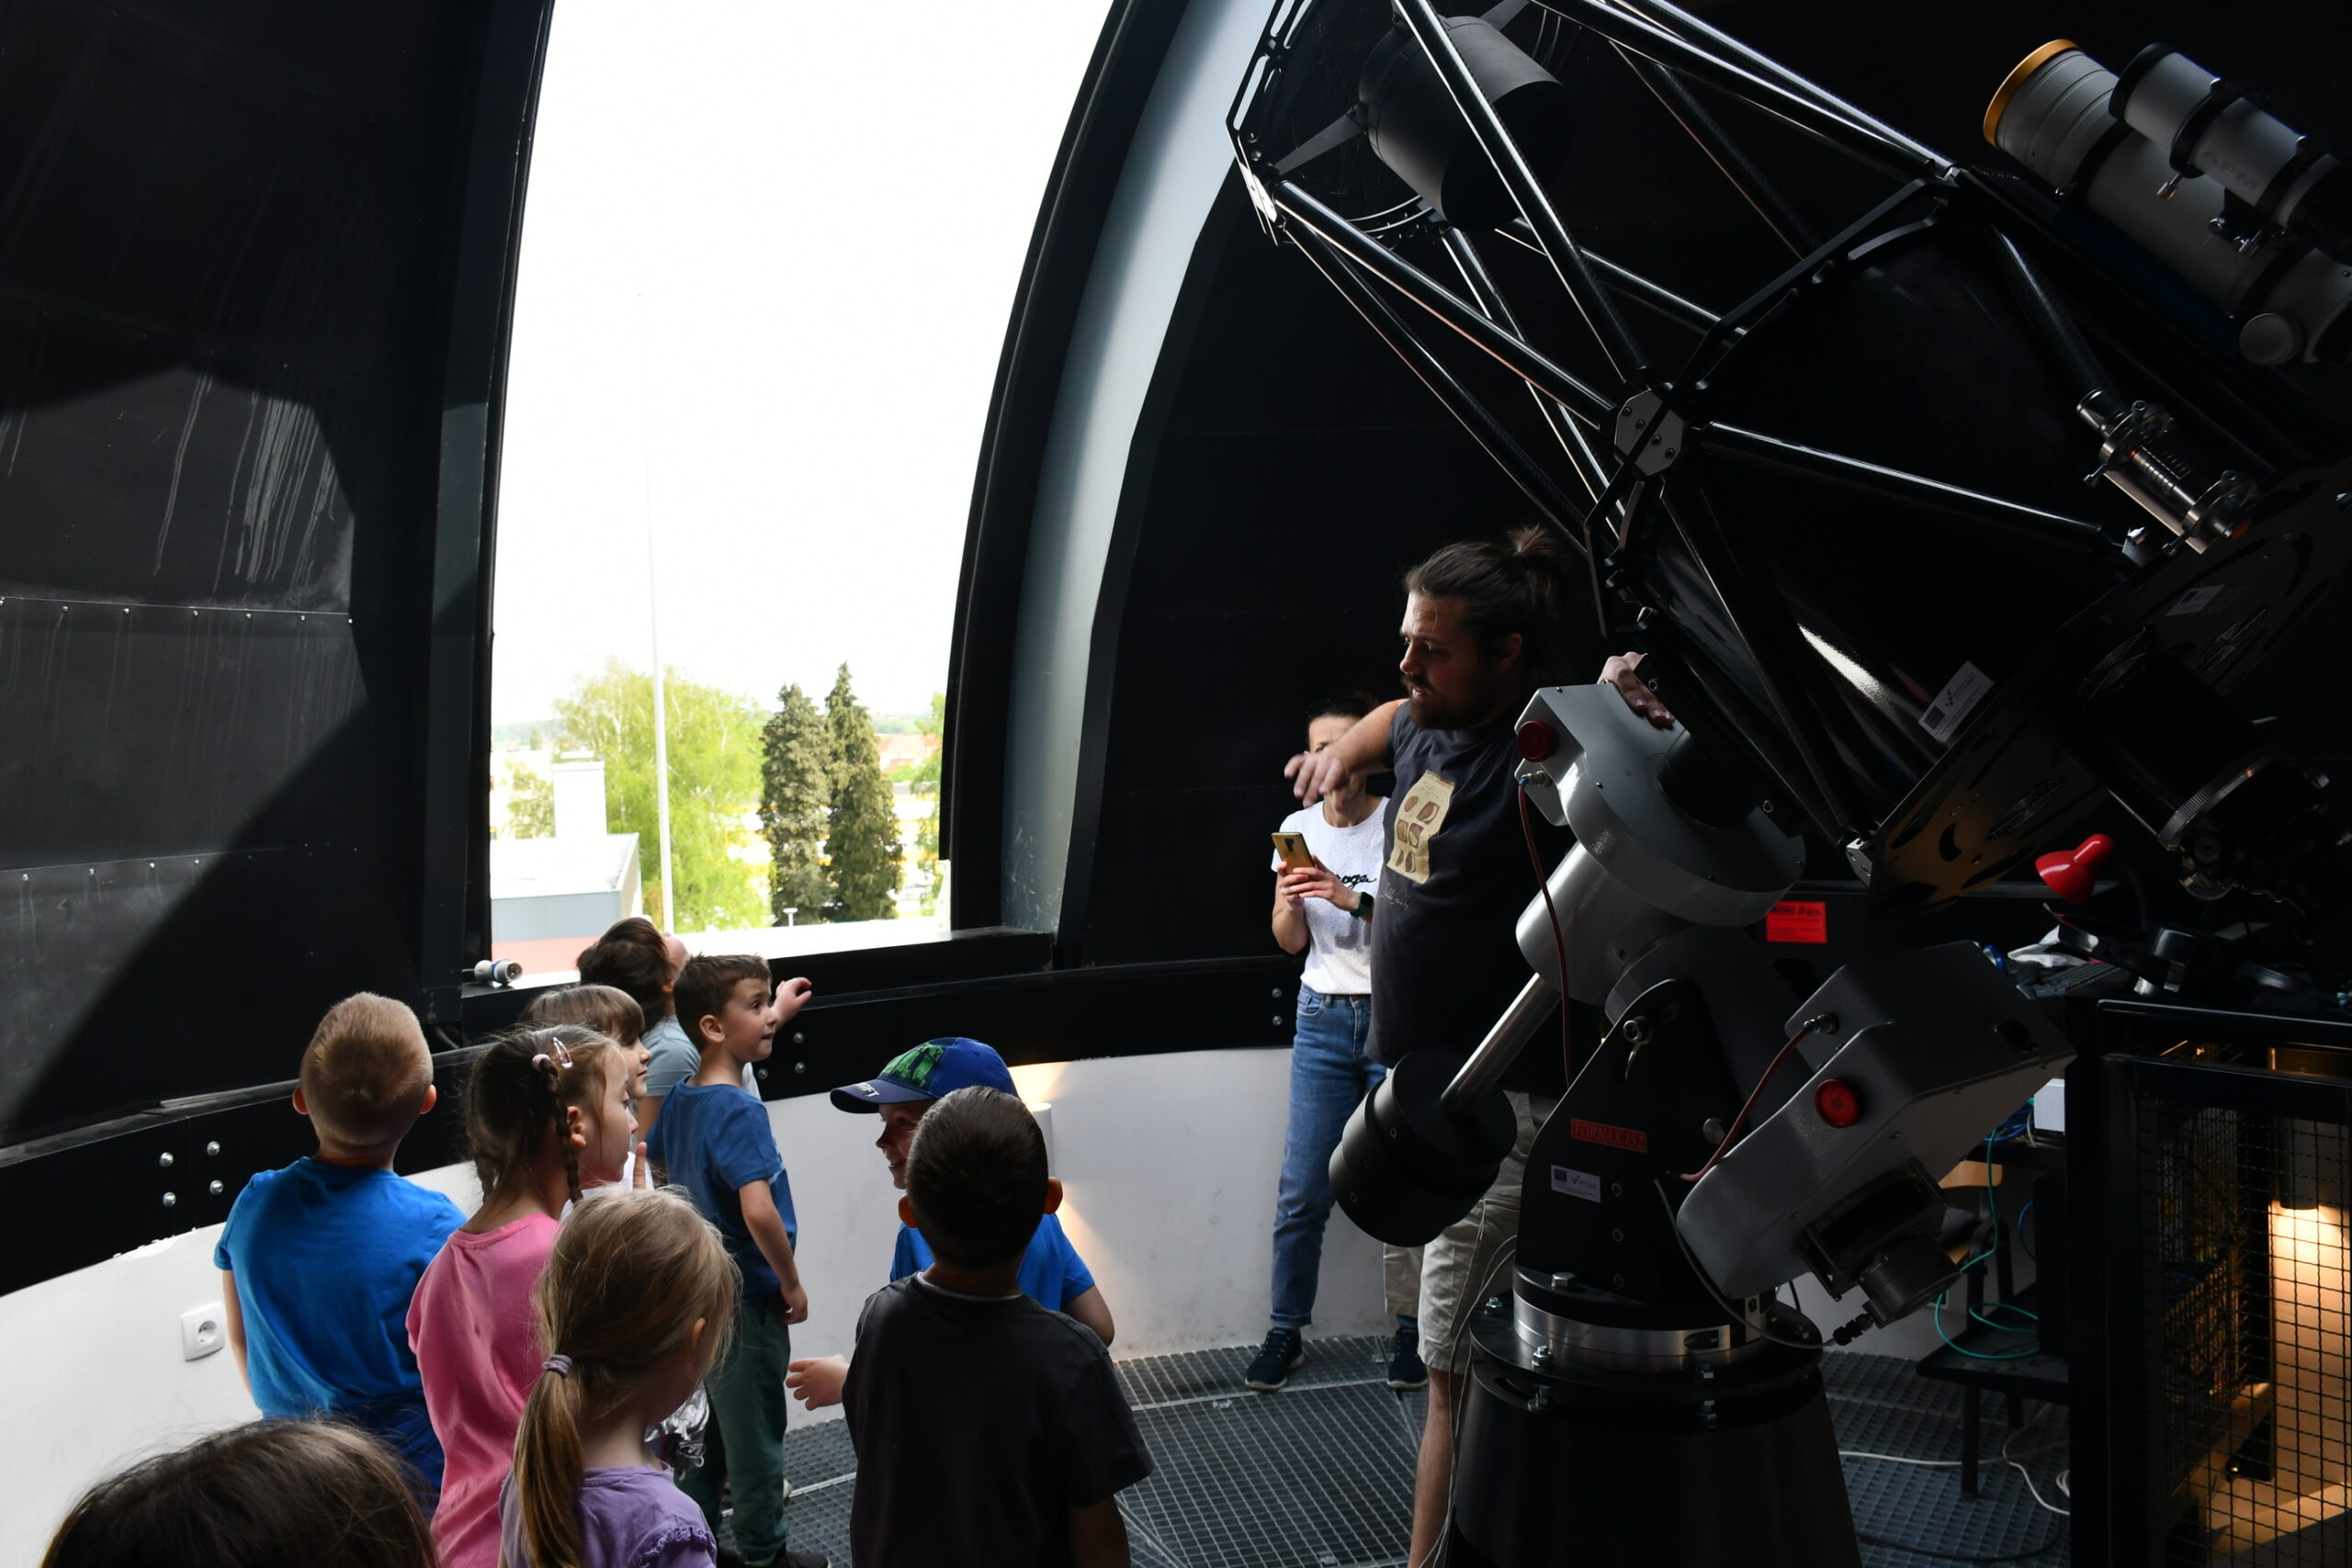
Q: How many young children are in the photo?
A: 9